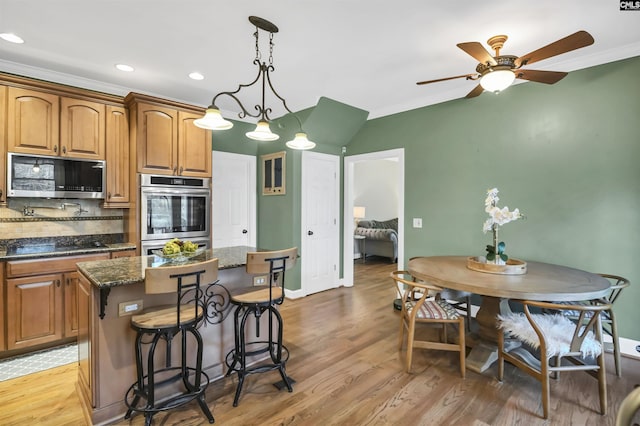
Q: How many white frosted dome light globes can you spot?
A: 4